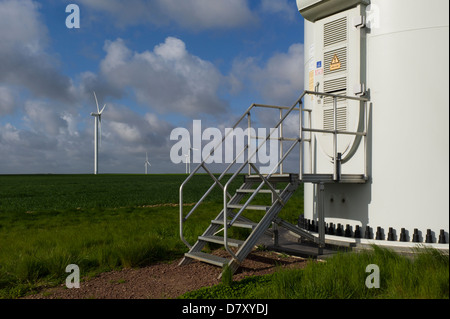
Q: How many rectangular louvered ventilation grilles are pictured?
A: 4